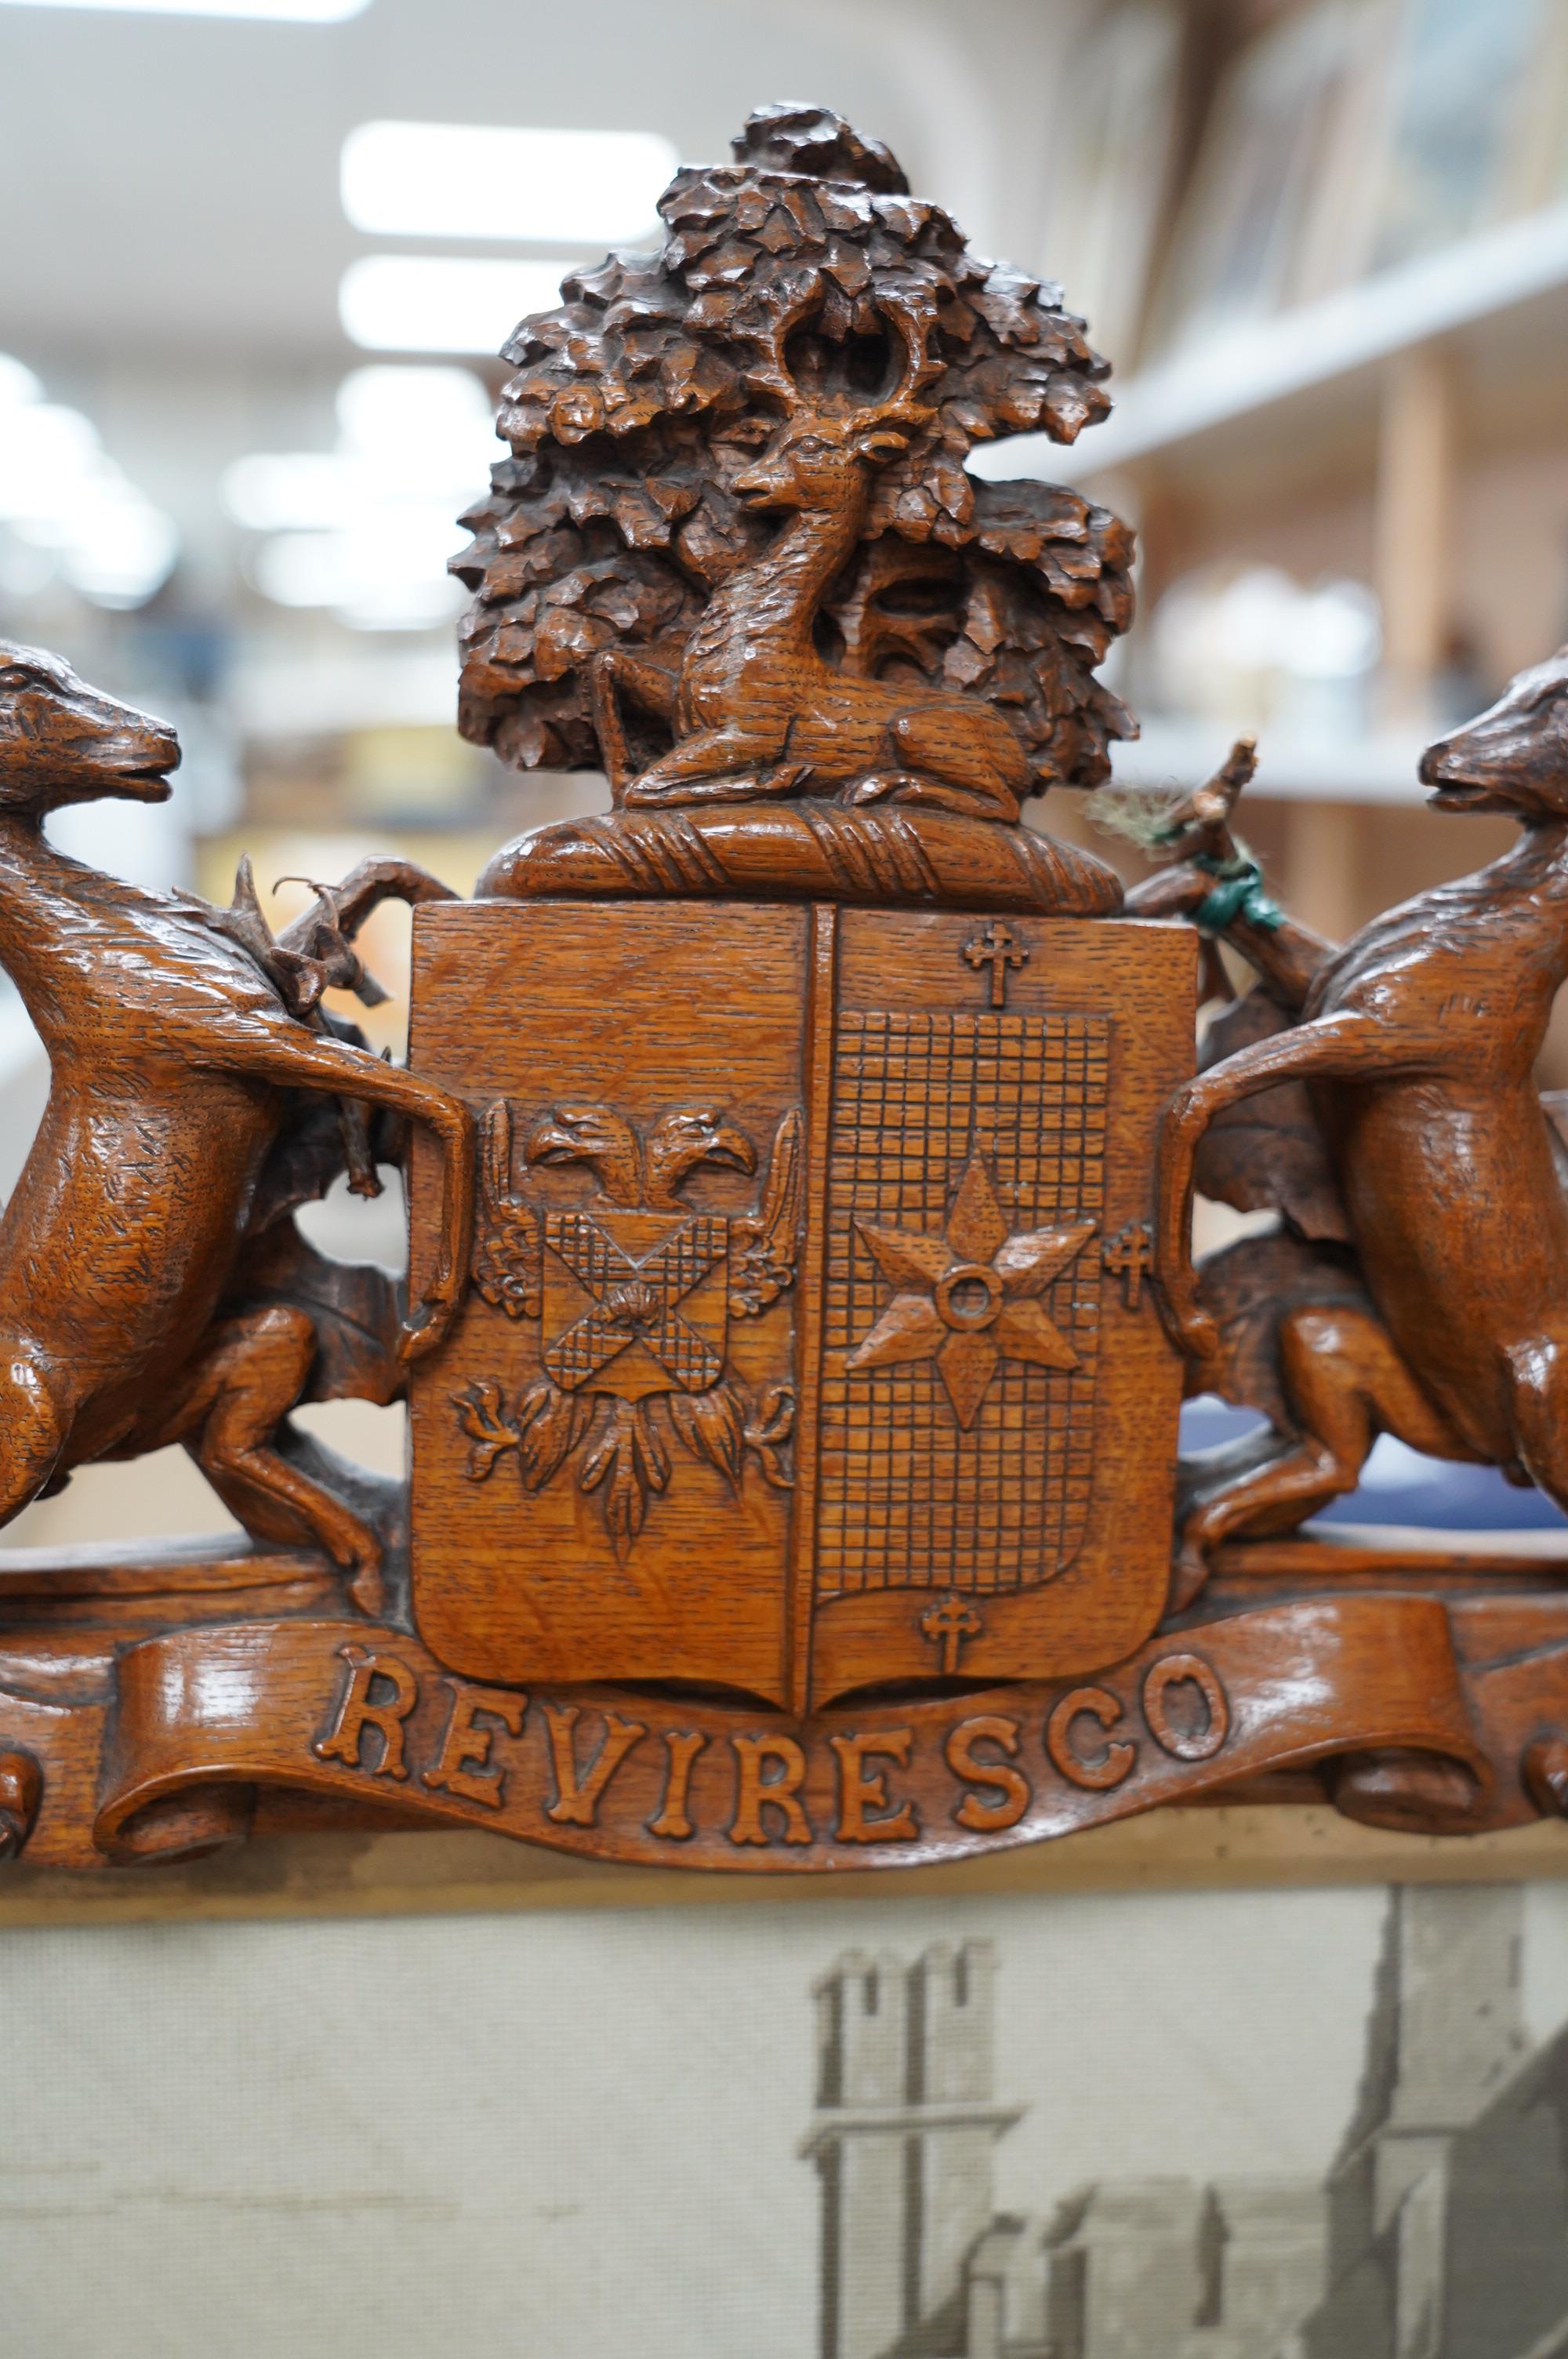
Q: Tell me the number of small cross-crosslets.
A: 3